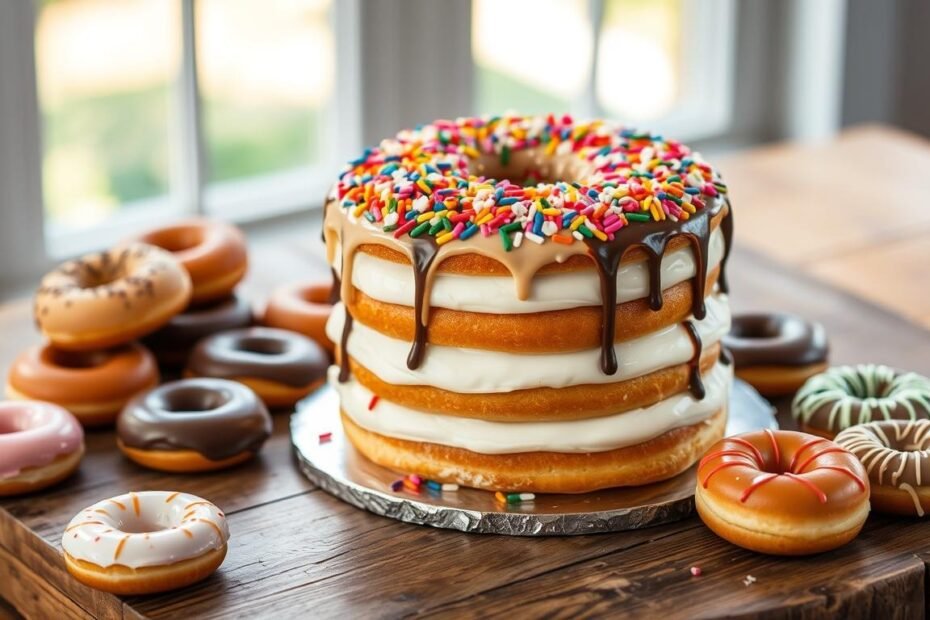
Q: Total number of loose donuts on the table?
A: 13